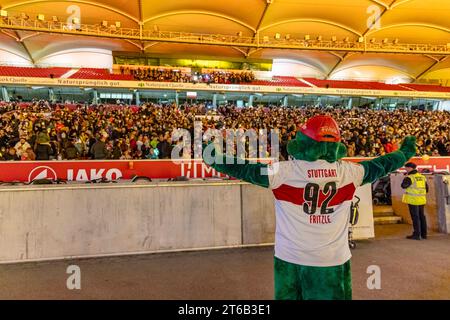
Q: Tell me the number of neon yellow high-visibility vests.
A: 1